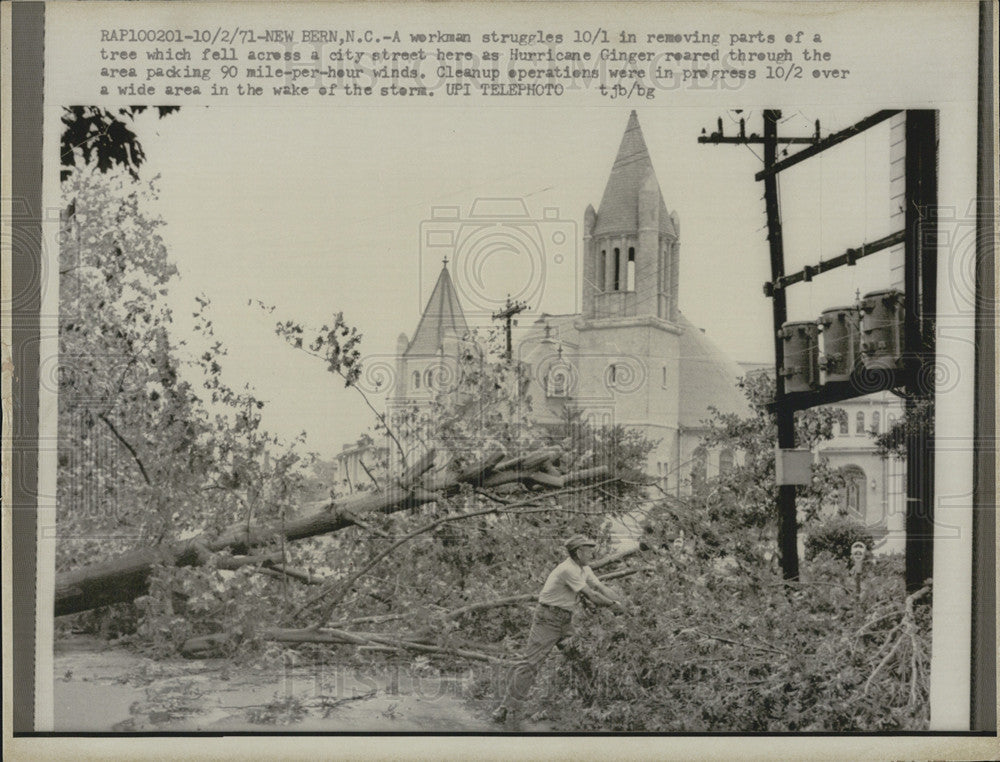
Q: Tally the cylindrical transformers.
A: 3